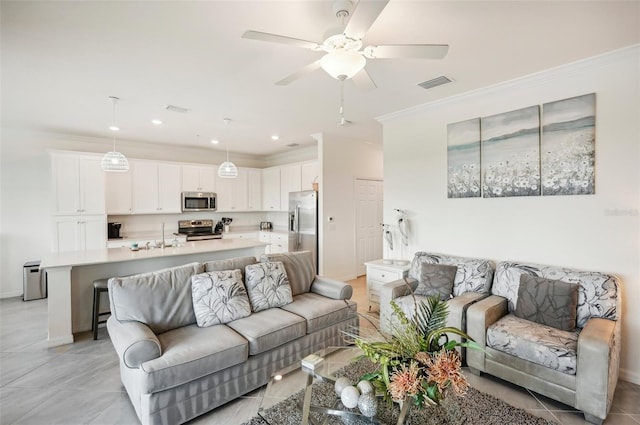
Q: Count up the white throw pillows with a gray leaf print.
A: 2